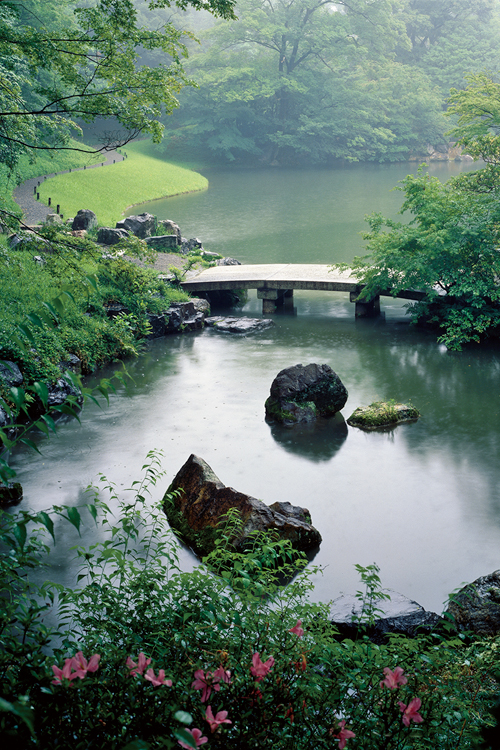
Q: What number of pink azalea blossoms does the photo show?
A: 13